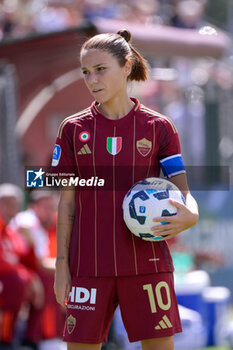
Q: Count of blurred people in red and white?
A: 2